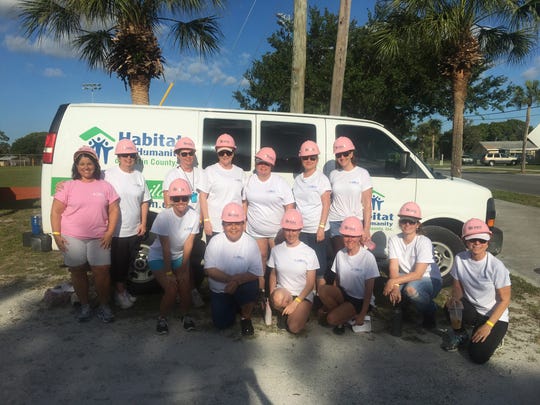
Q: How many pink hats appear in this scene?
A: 13